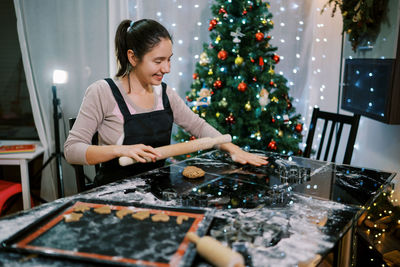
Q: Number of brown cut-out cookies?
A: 7